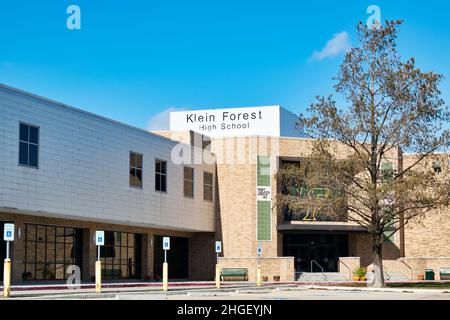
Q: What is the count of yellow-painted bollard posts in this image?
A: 5